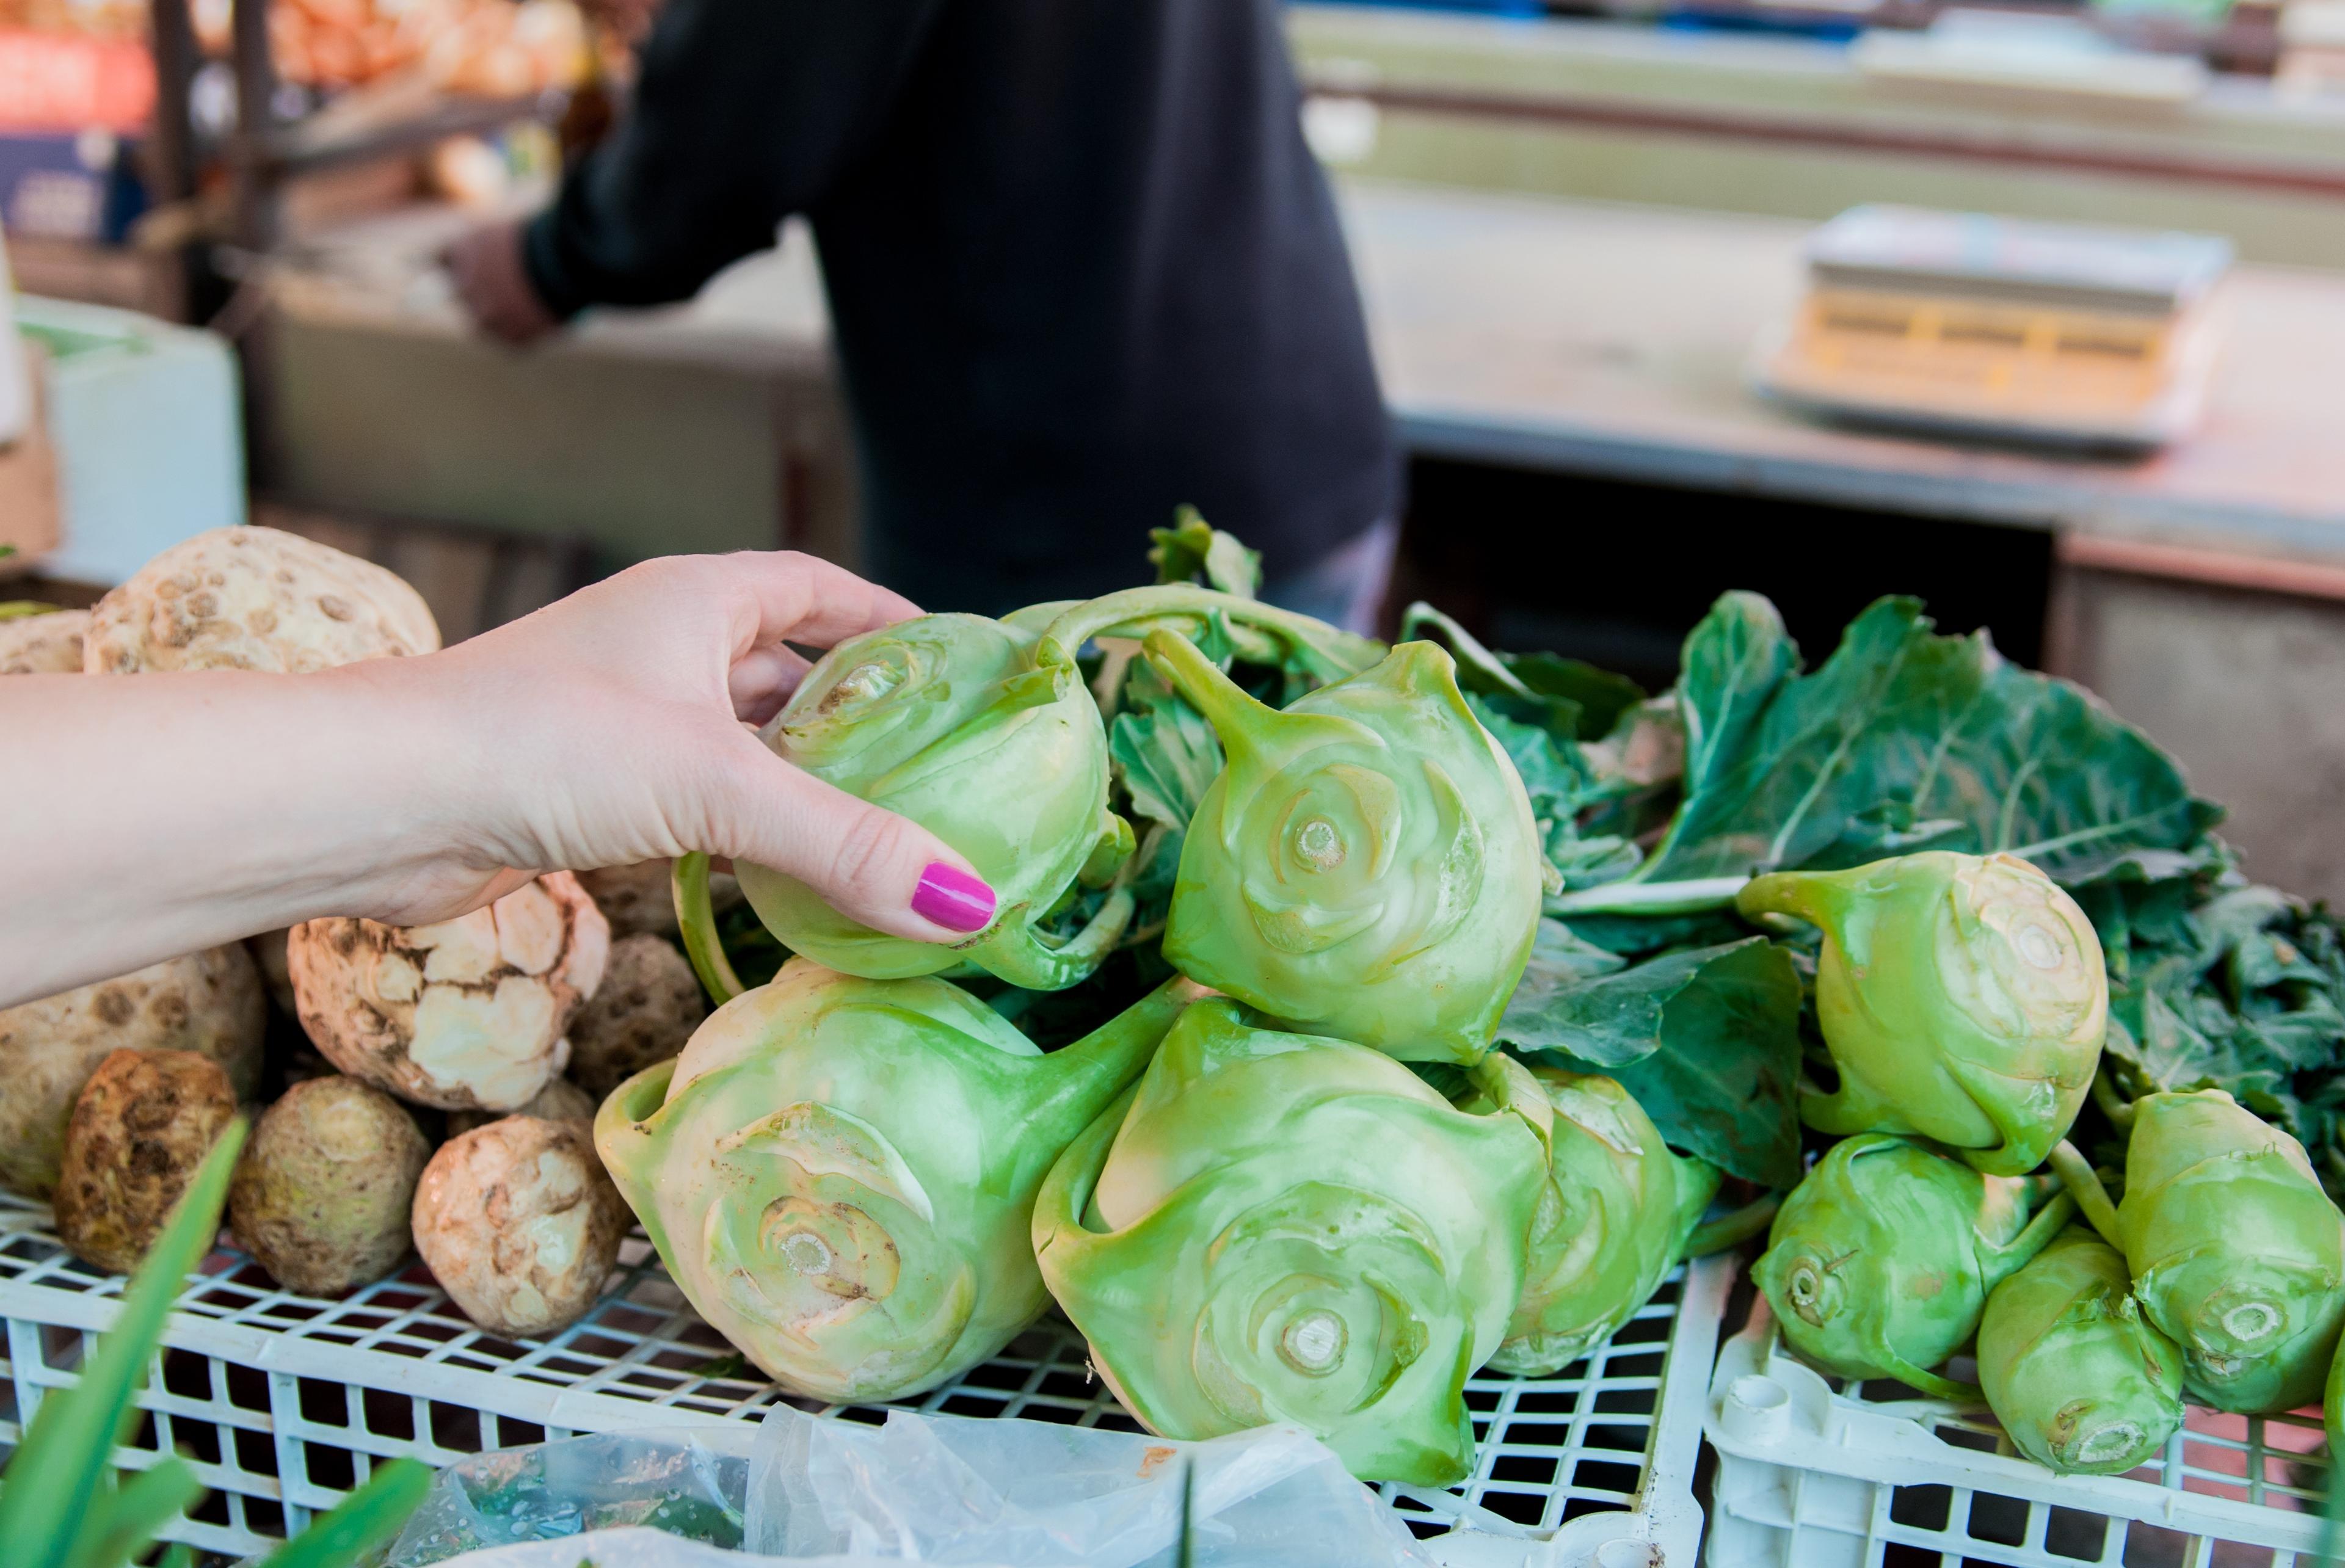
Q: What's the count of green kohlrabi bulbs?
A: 9